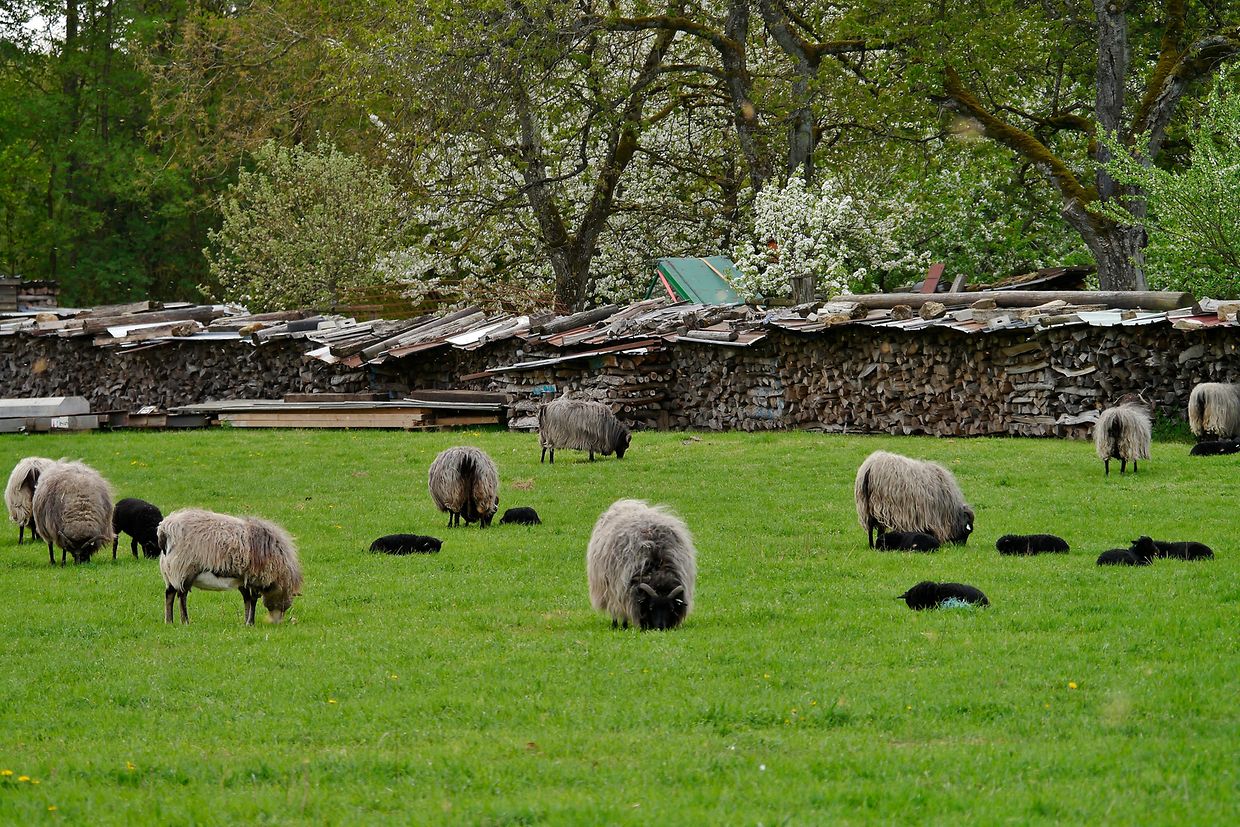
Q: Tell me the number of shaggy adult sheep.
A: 9